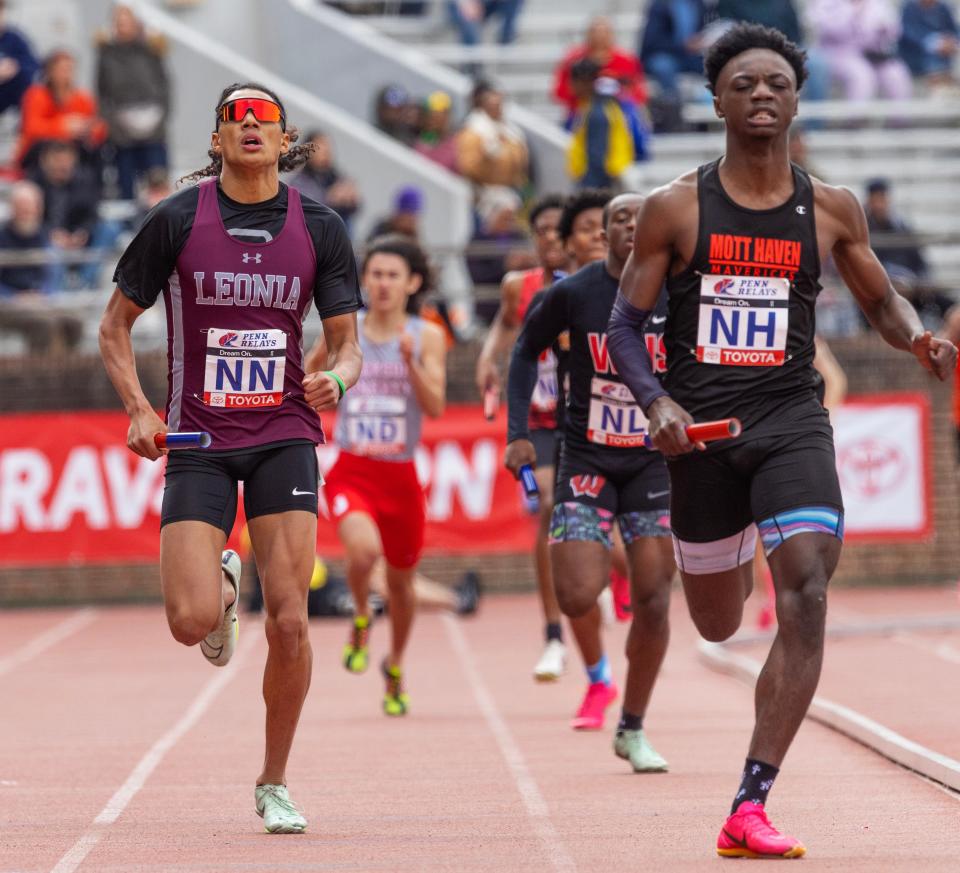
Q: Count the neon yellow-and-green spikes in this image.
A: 2